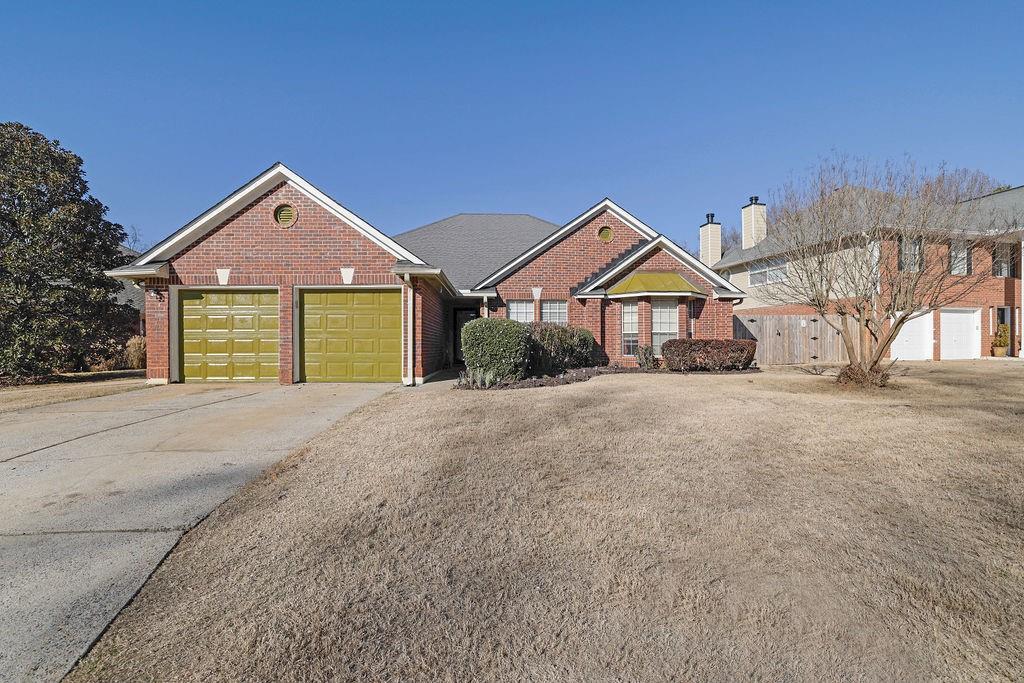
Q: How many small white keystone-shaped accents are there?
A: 3